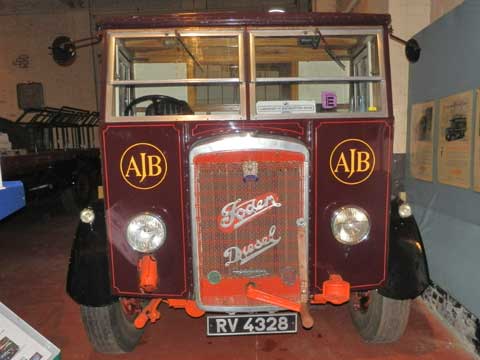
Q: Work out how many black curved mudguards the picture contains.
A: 2